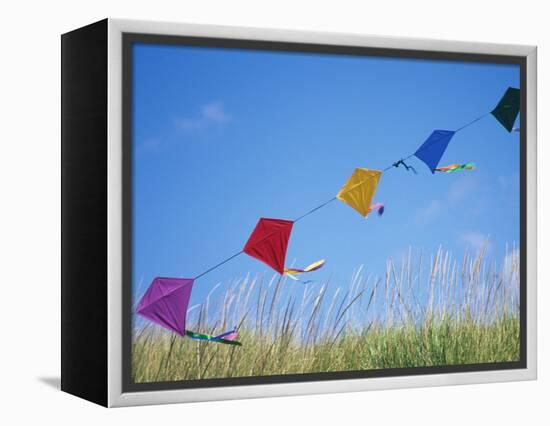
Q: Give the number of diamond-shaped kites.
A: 5